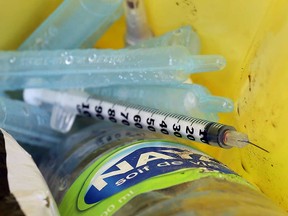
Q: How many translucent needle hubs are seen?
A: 1